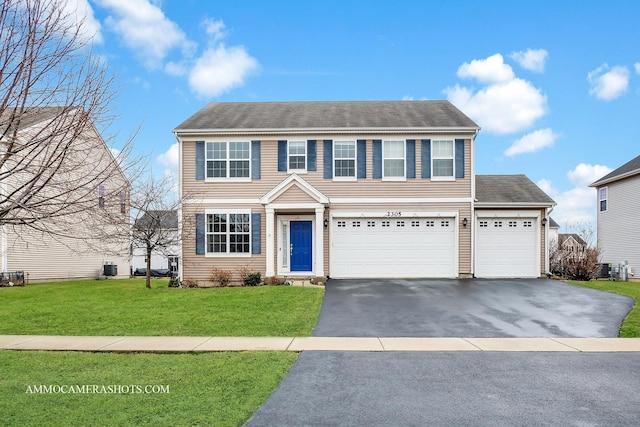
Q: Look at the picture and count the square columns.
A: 2